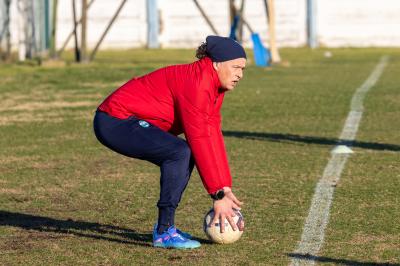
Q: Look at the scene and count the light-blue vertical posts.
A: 2